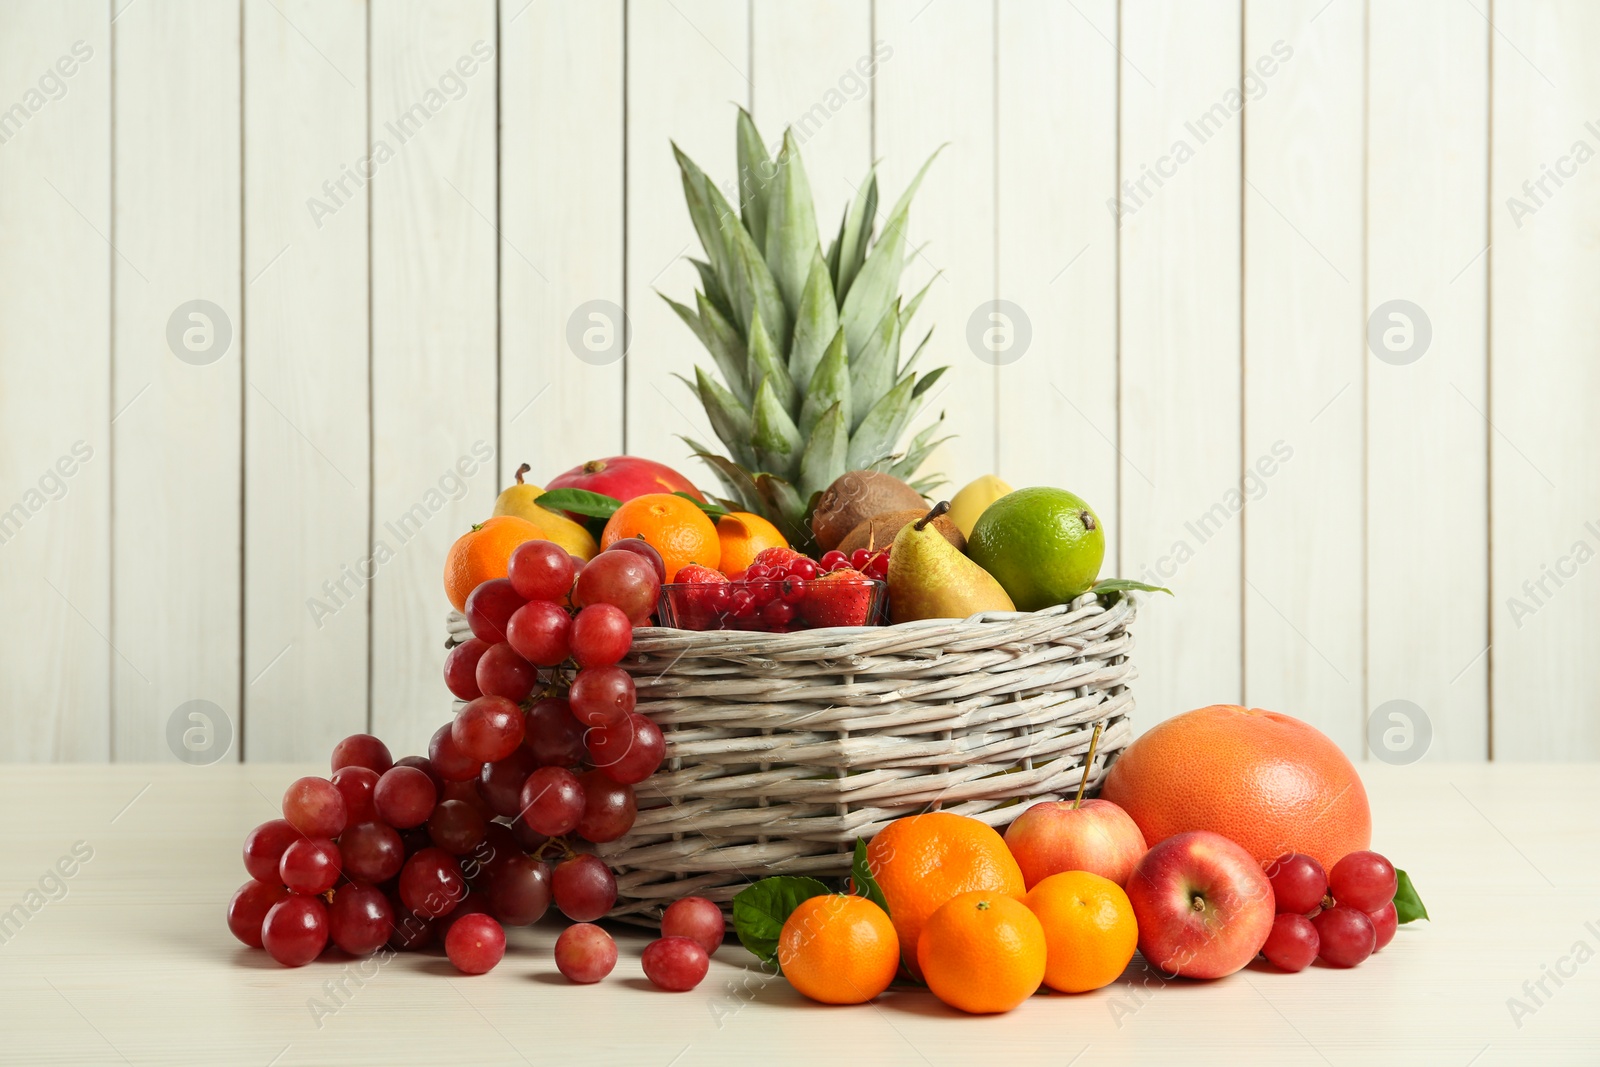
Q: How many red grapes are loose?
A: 4